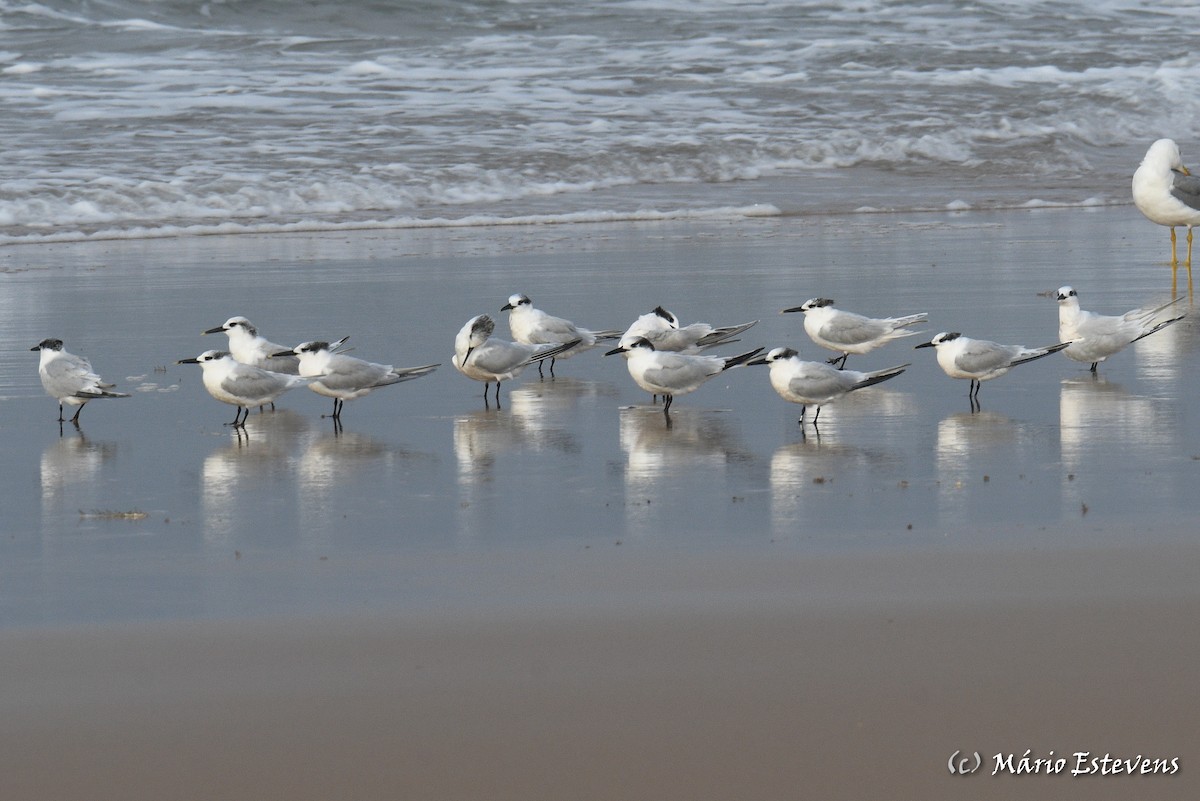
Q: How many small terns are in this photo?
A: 12